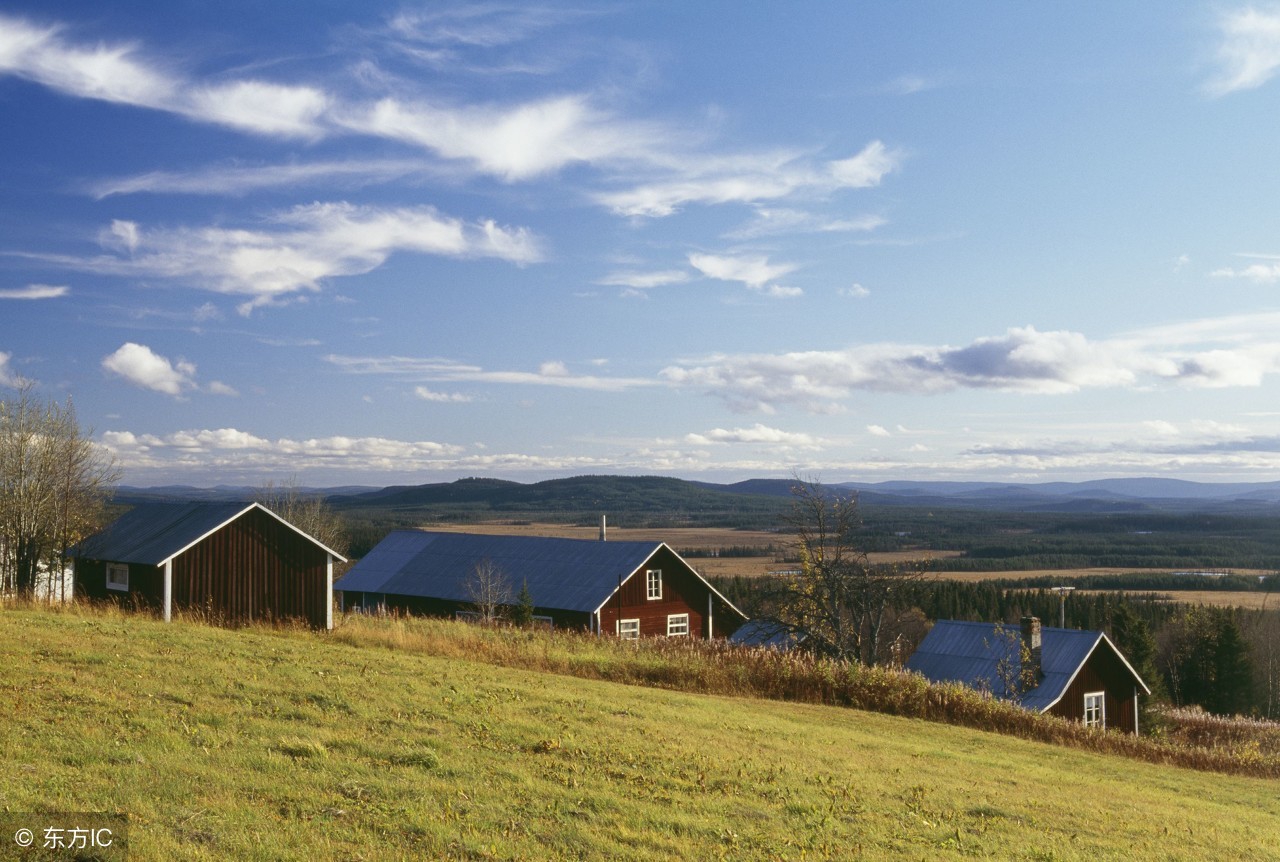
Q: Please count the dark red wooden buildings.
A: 3